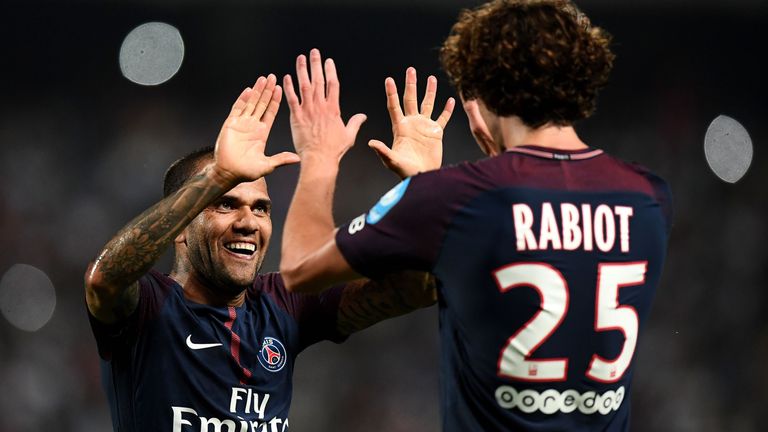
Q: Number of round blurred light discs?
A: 3